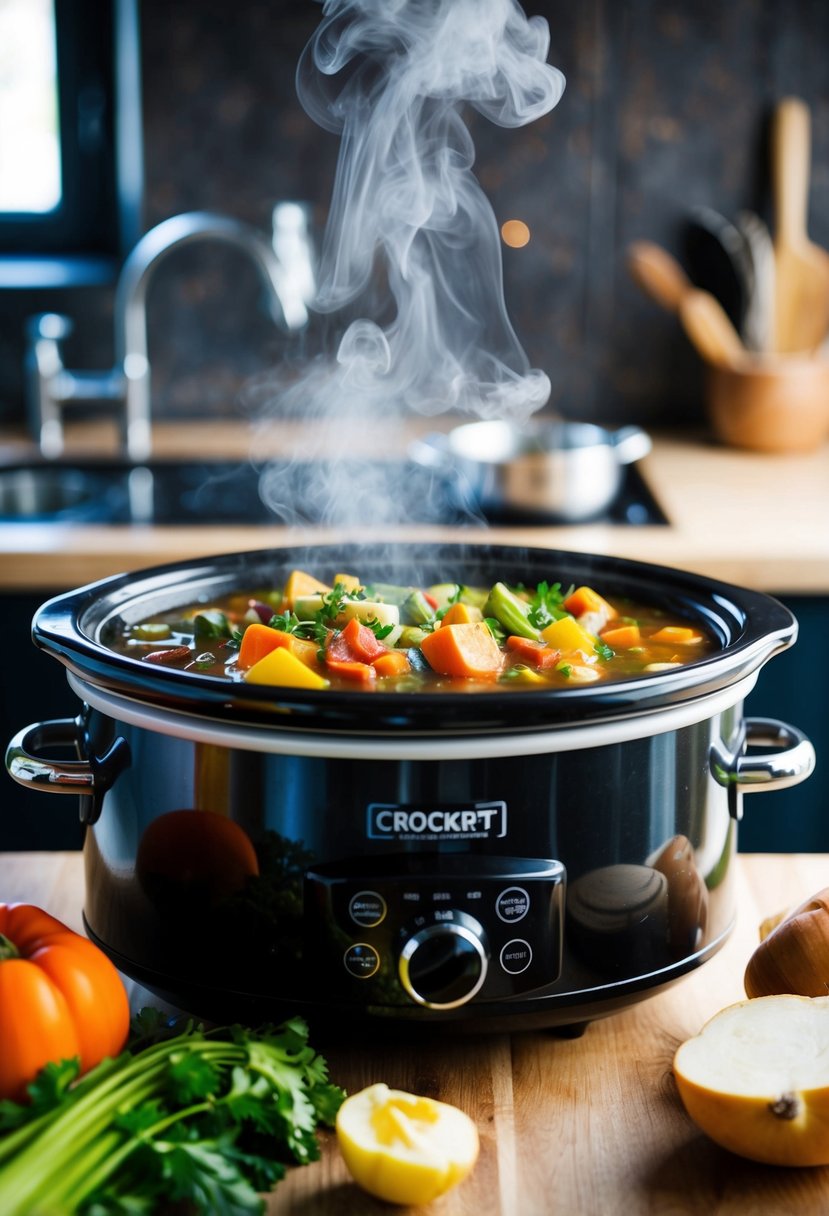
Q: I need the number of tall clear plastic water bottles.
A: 0